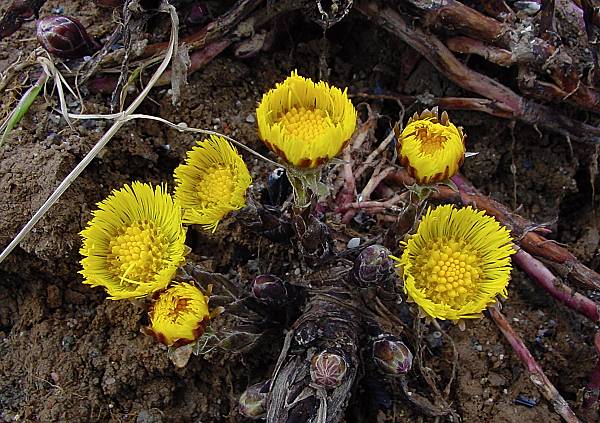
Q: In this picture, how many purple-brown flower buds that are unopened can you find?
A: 6